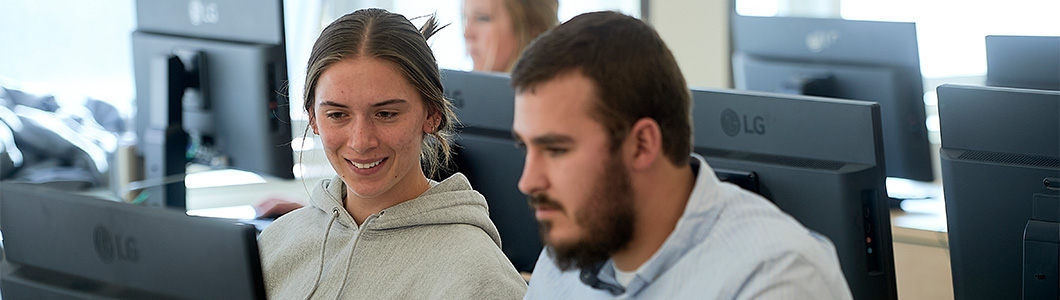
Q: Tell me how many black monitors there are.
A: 7